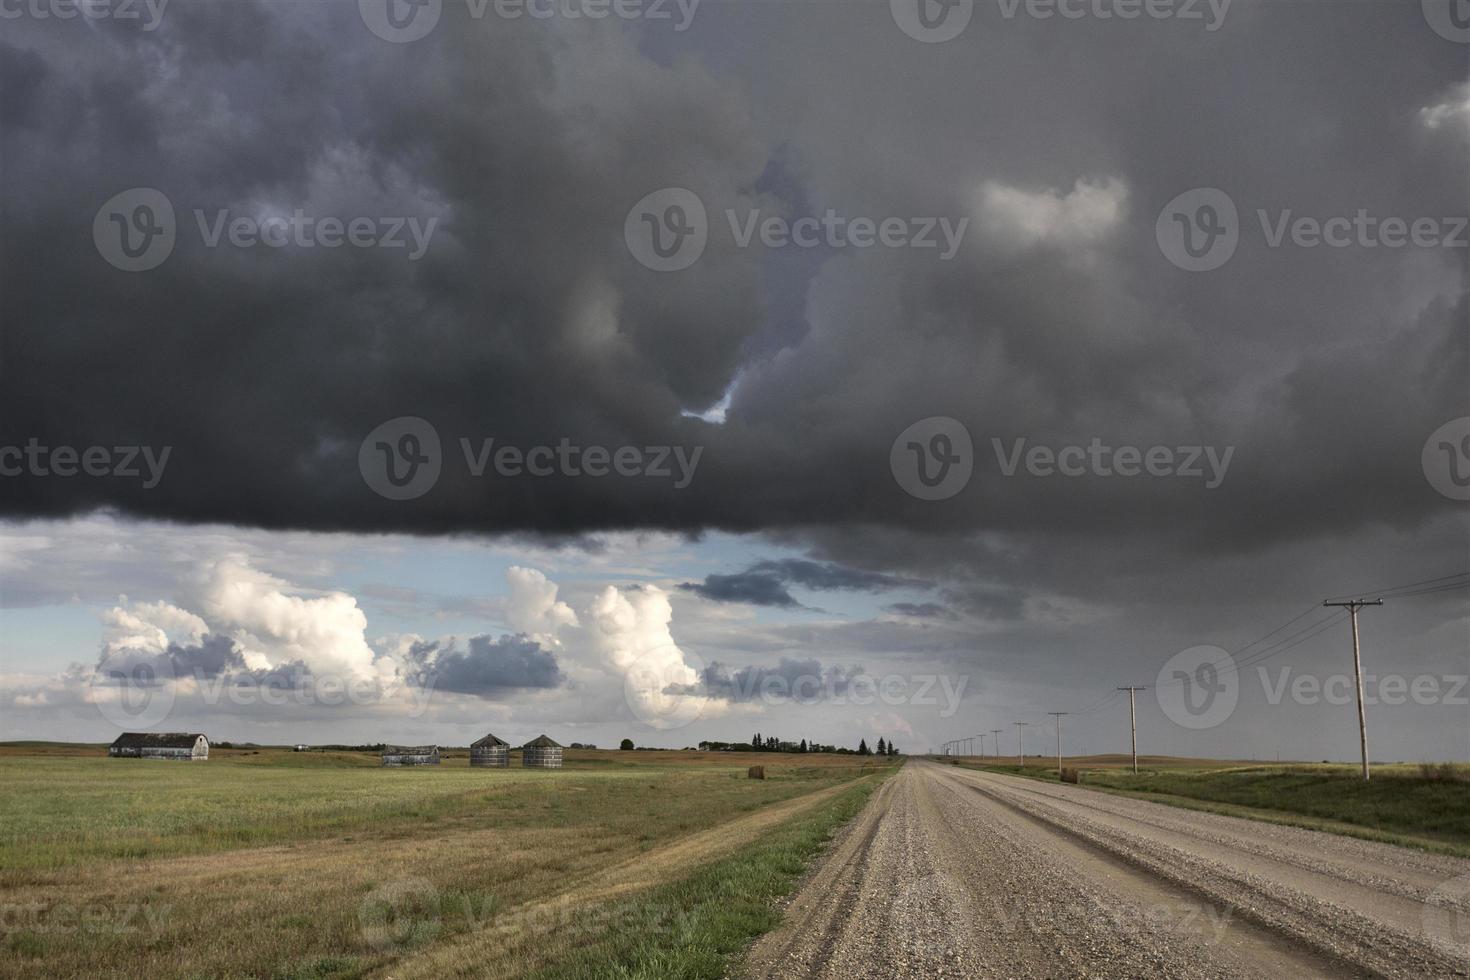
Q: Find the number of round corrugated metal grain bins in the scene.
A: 2